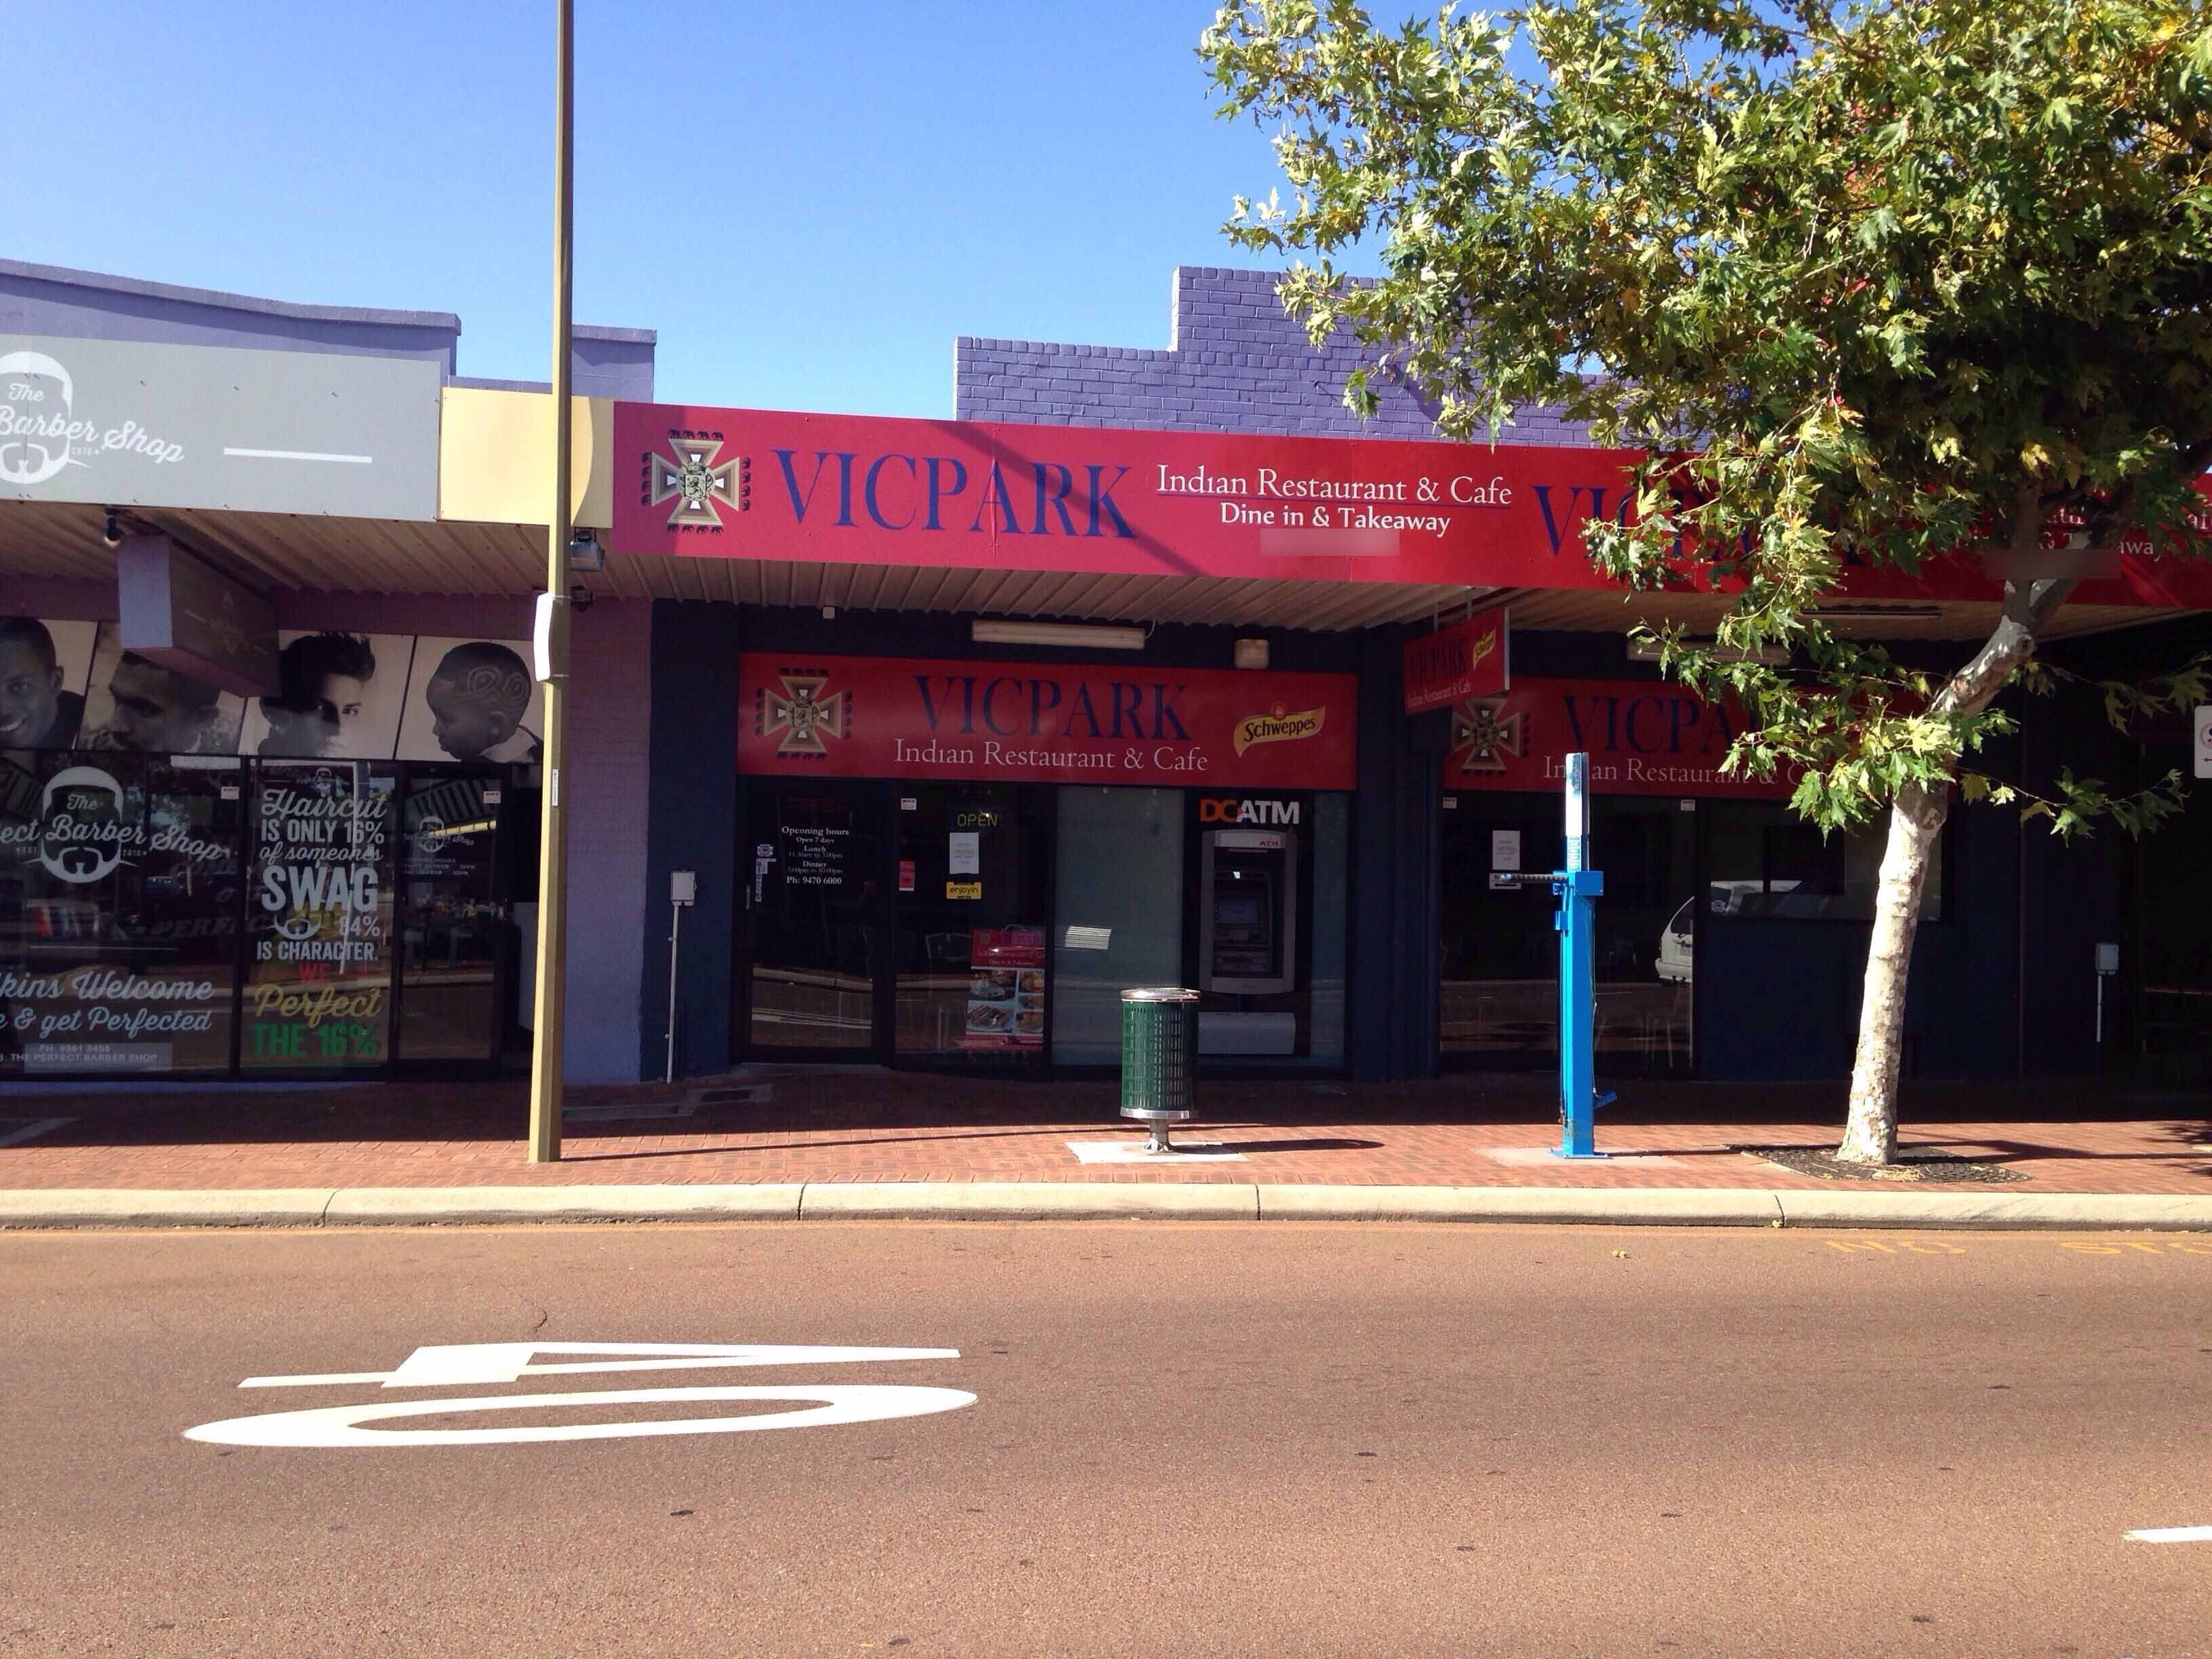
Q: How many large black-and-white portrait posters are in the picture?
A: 4